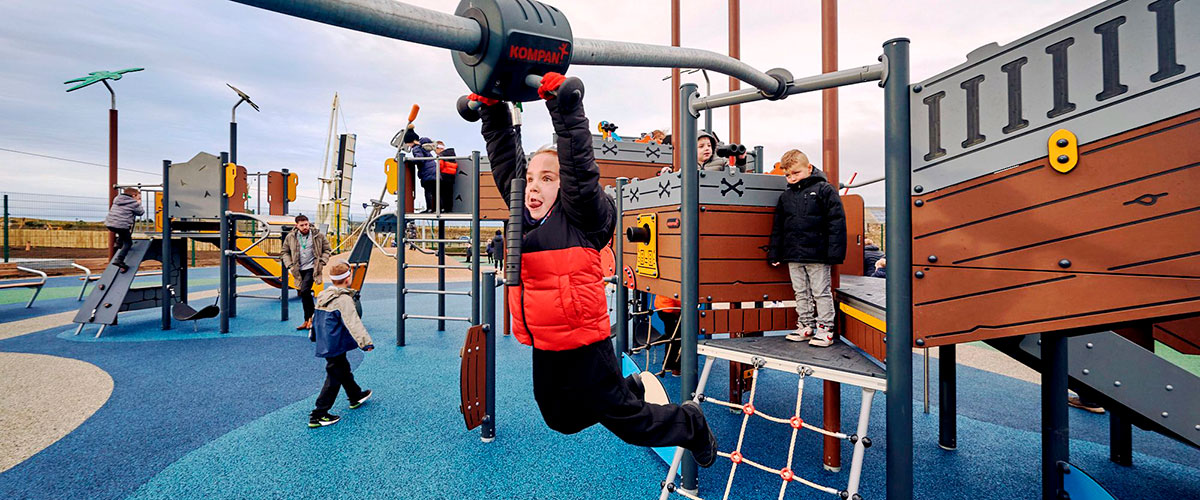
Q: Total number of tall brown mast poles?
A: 3